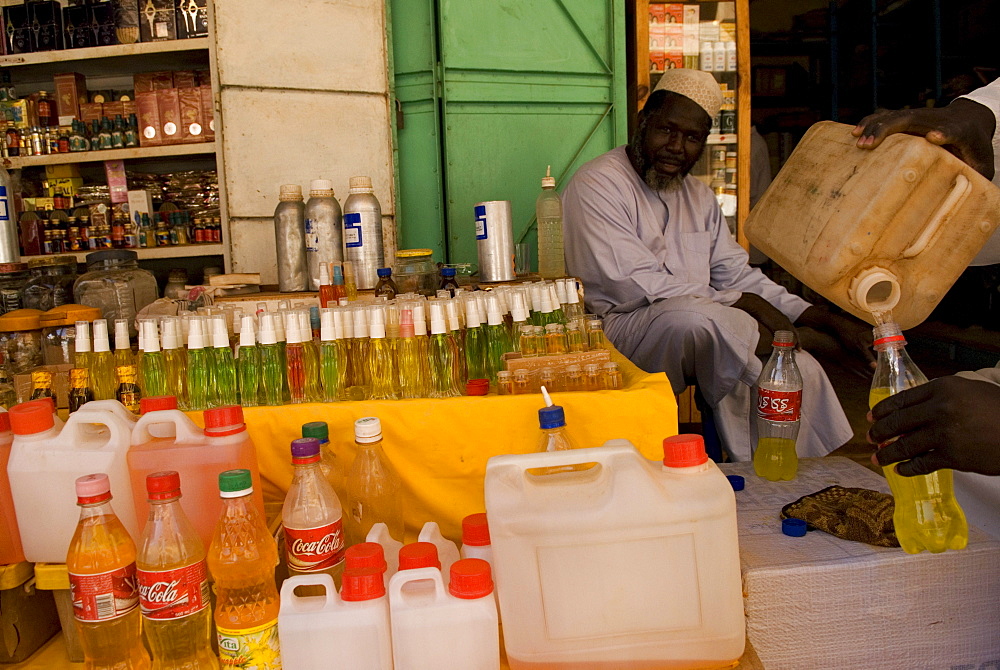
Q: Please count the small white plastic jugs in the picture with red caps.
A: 5